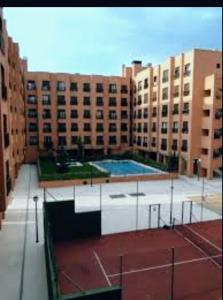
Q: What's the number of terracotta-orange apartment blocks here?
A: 3